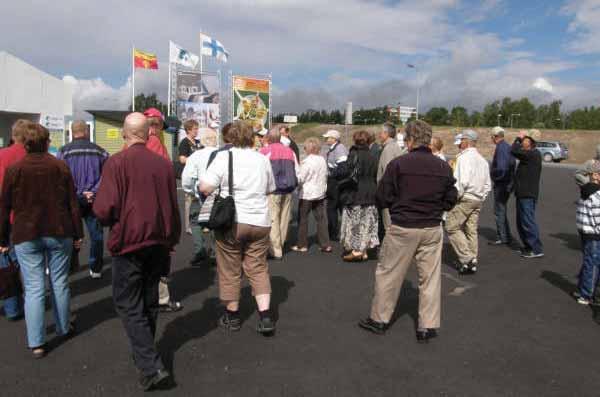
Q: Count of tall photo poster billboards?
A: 2